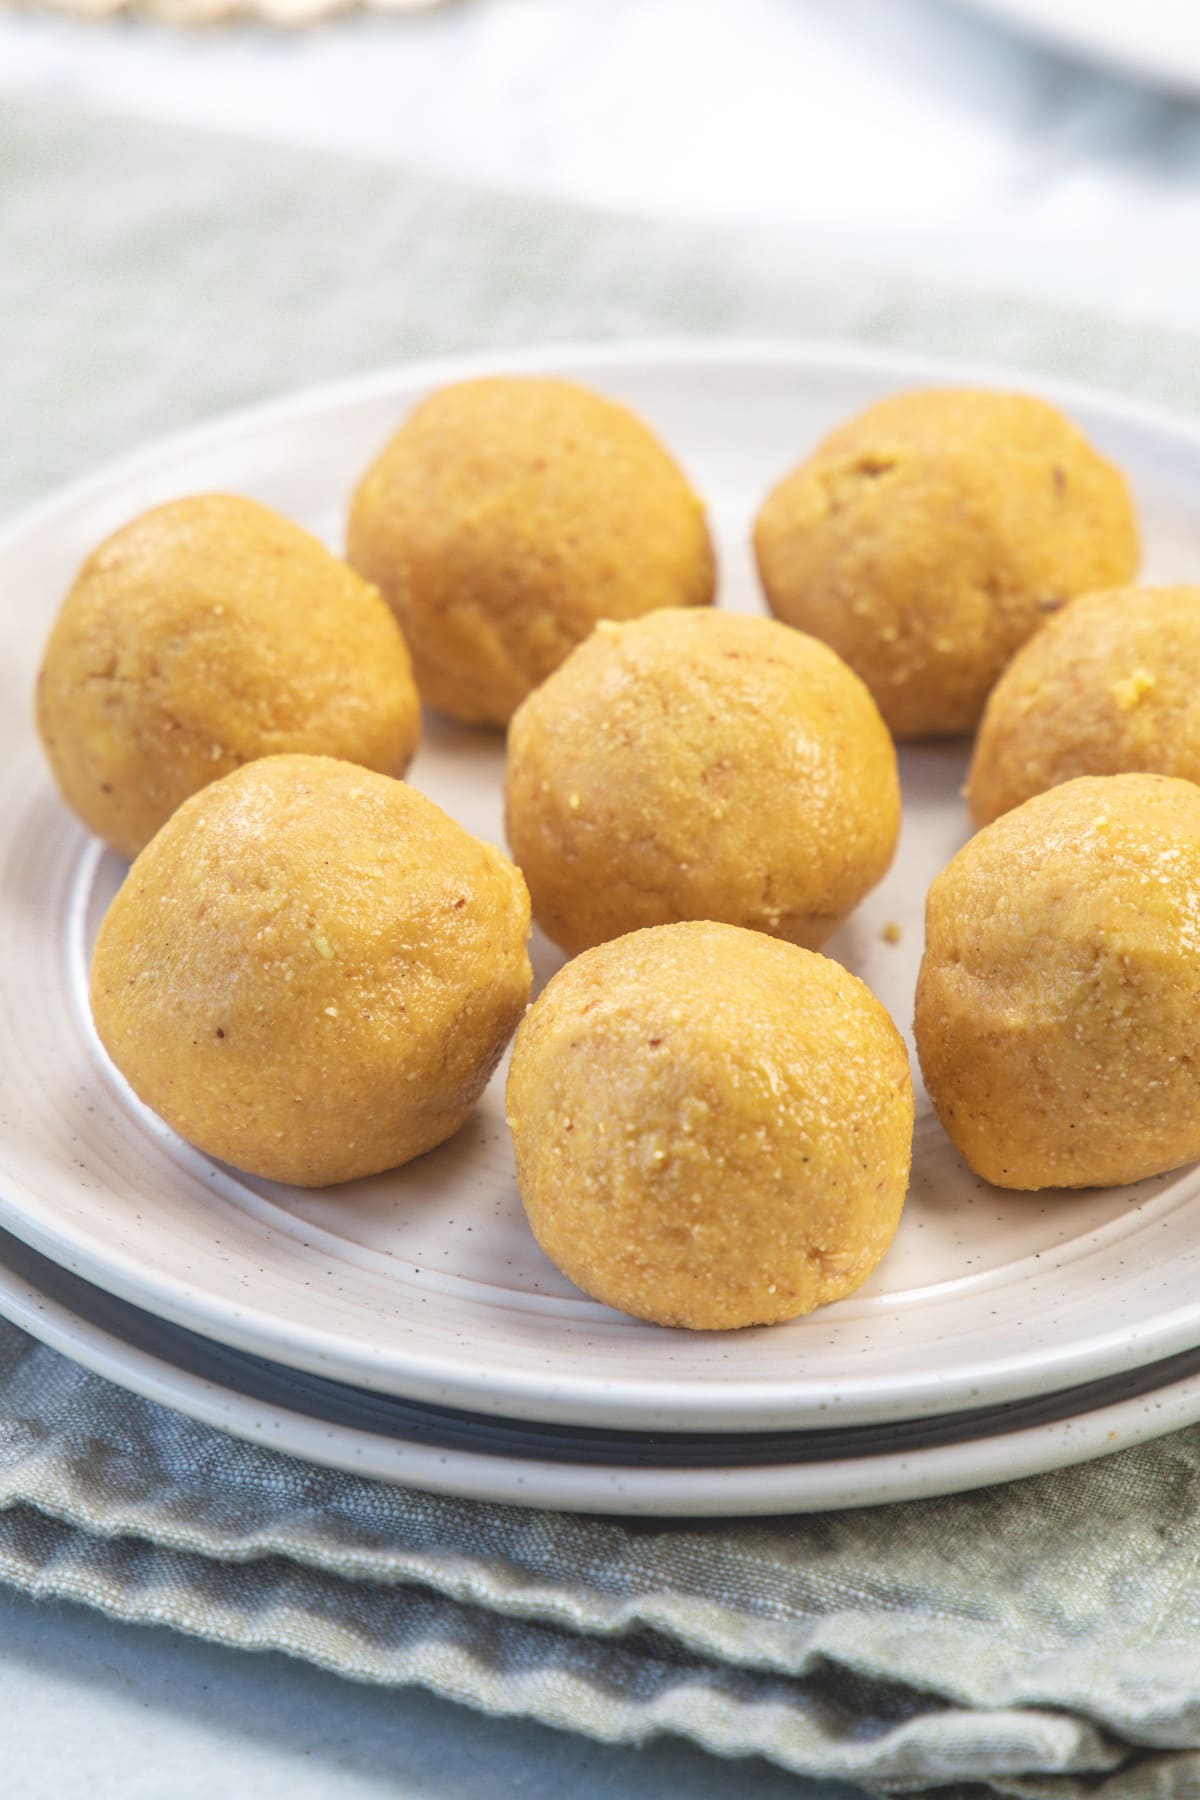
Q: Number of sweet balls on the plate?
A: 8